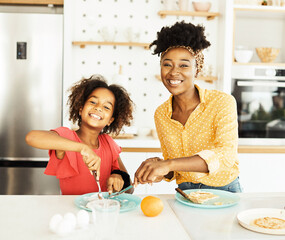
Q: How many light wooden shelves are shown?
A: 3